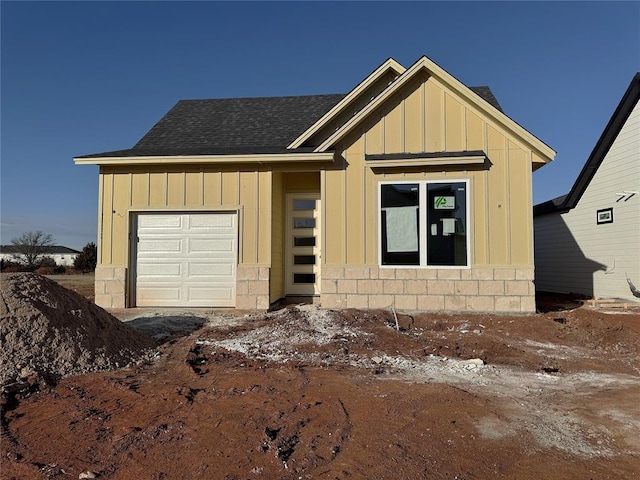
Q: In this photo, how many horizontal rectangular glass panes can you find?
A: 5